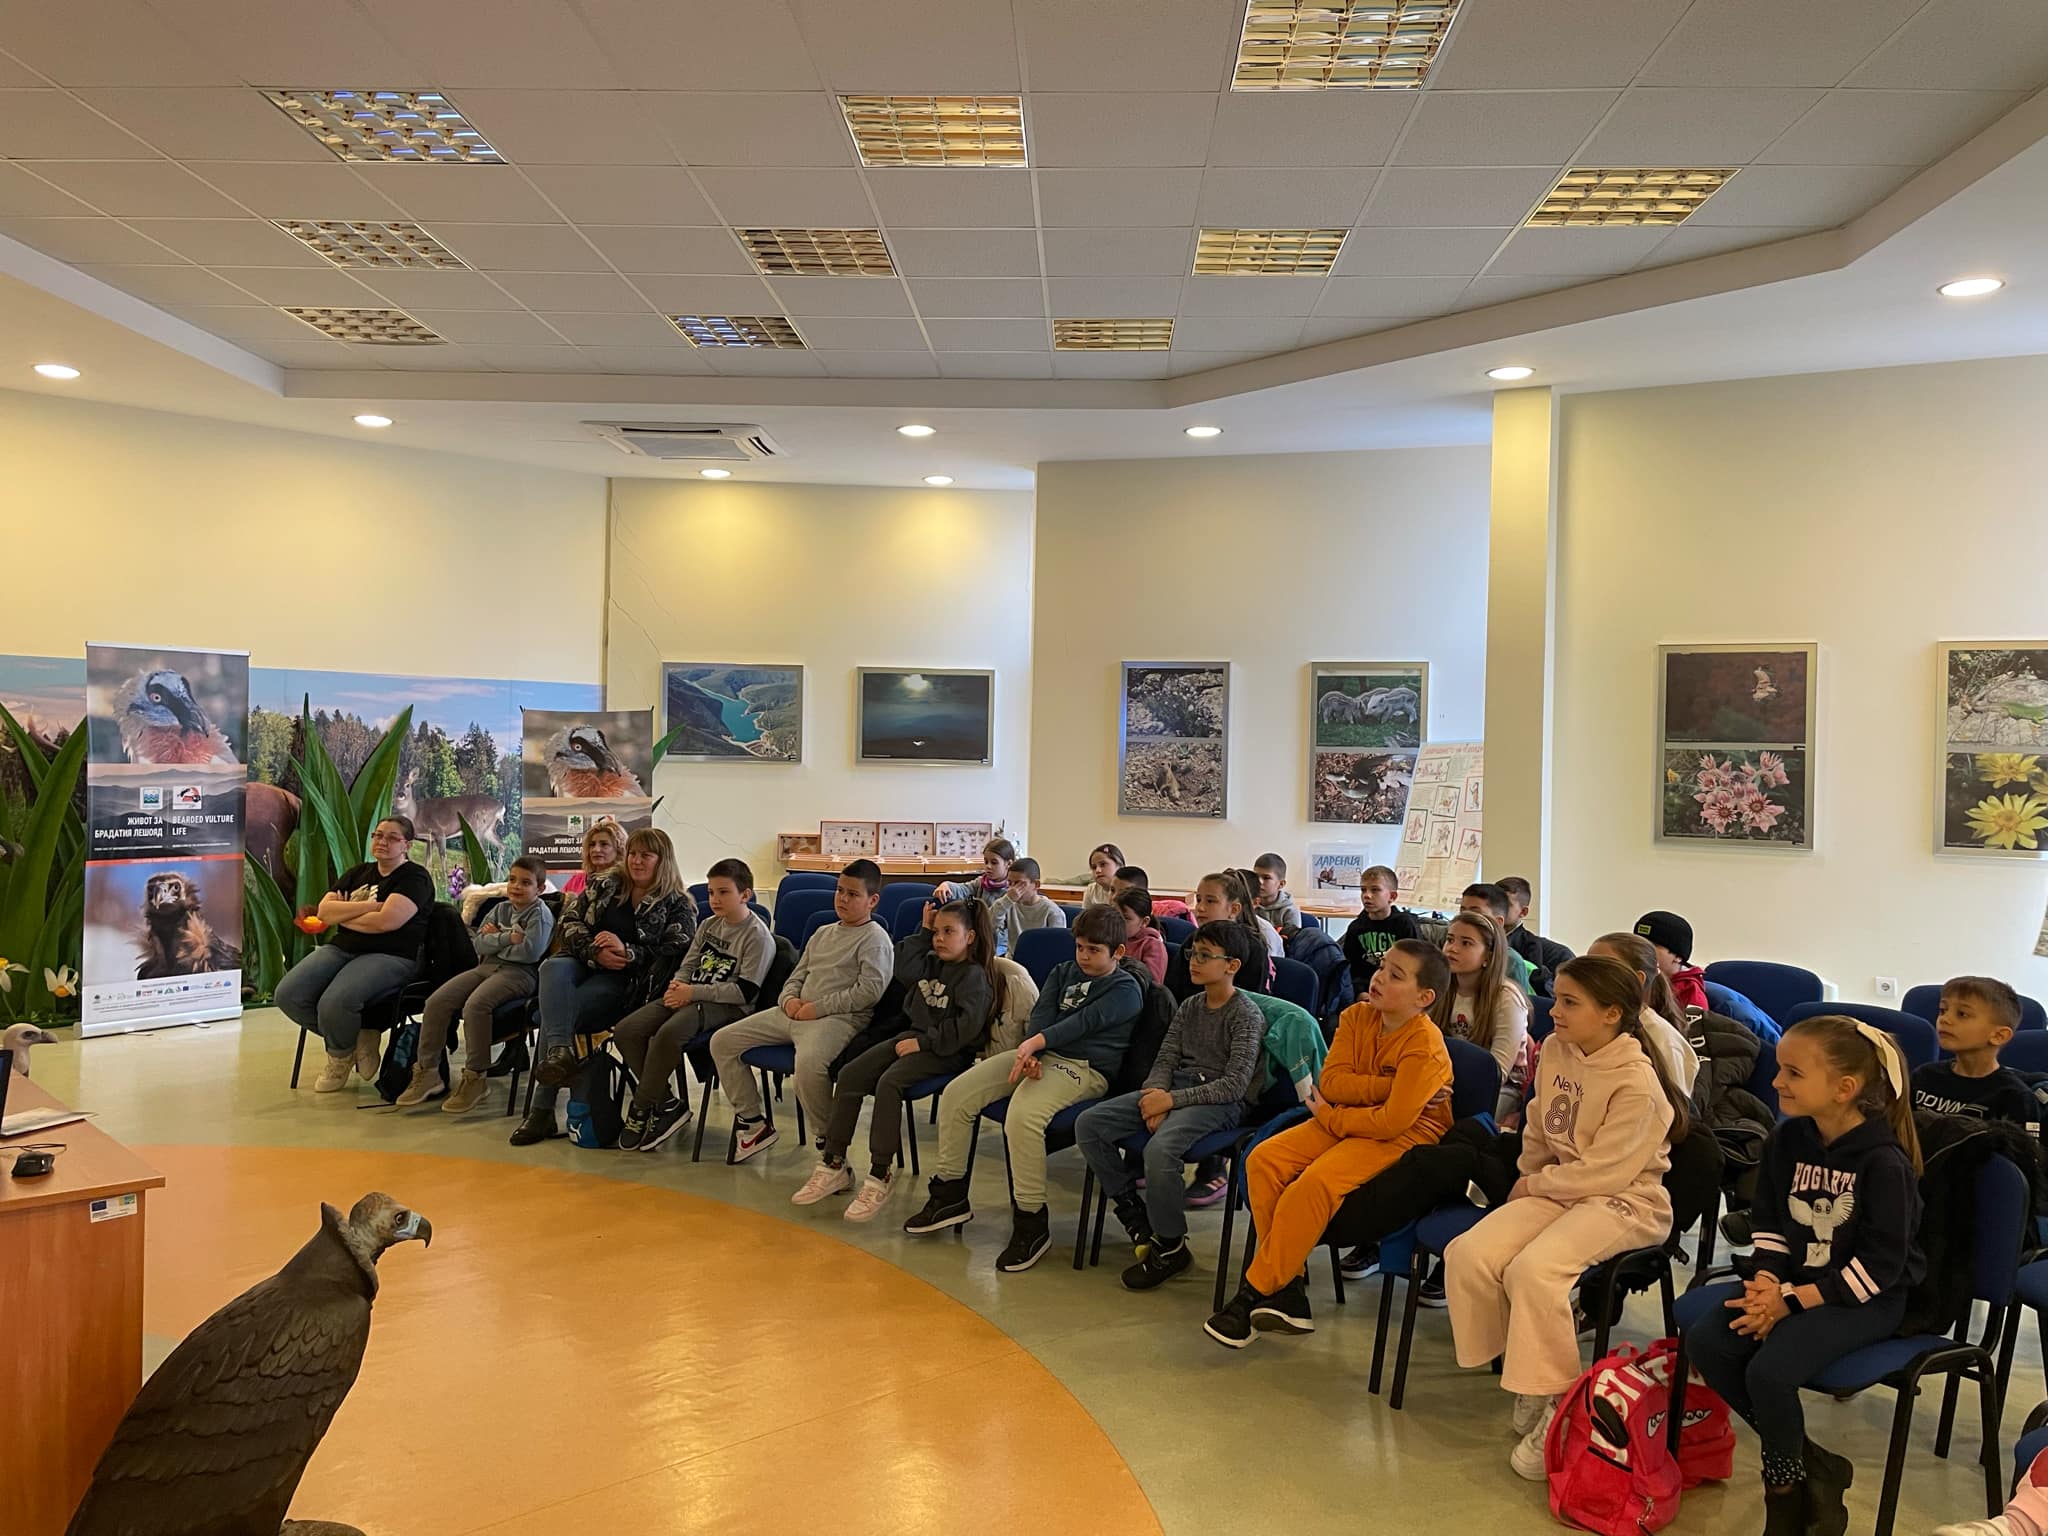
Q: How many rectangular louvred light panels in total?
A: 10